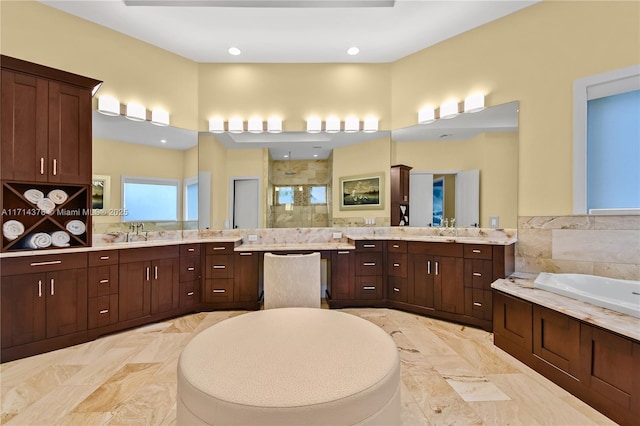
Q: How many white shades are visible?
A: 14